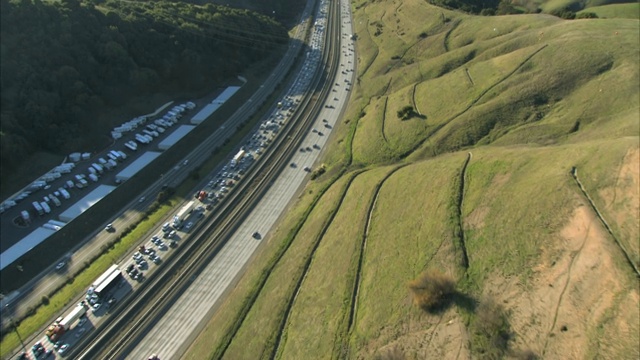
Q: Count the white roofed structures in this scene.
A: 6